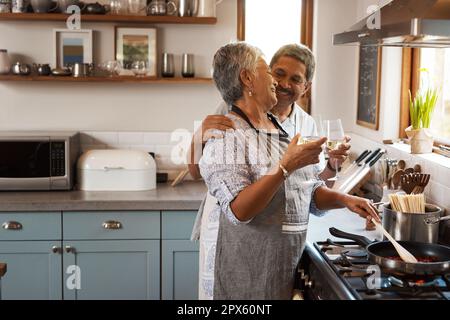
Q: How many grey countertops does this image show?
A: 1